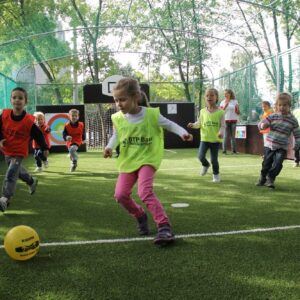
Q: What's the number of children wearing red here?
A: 3